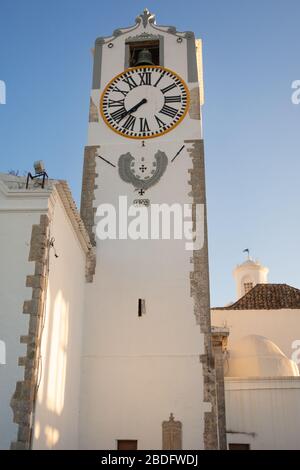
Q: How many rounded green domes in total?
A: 0